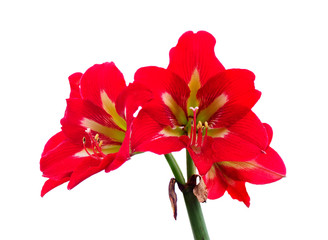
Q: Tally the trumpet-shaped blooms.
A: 3